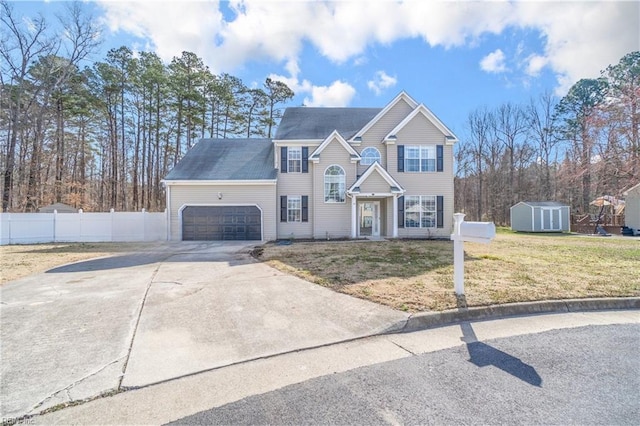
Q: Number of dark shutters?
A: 8